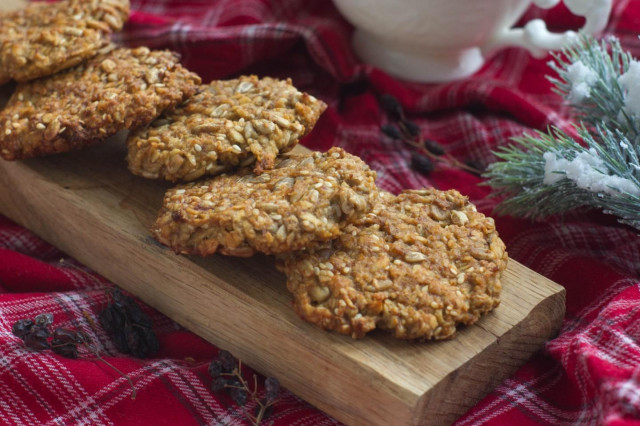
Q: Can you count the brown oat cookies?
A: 5